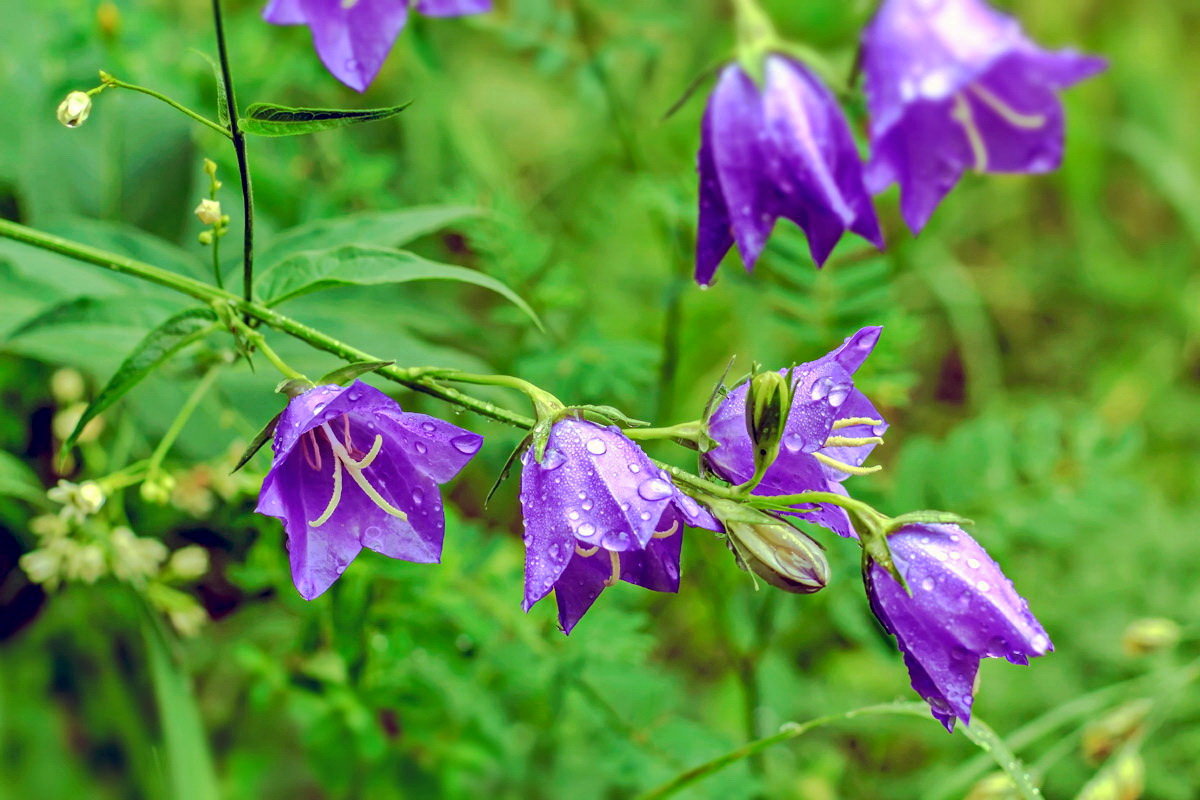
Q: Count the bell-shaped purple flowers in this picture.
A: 7